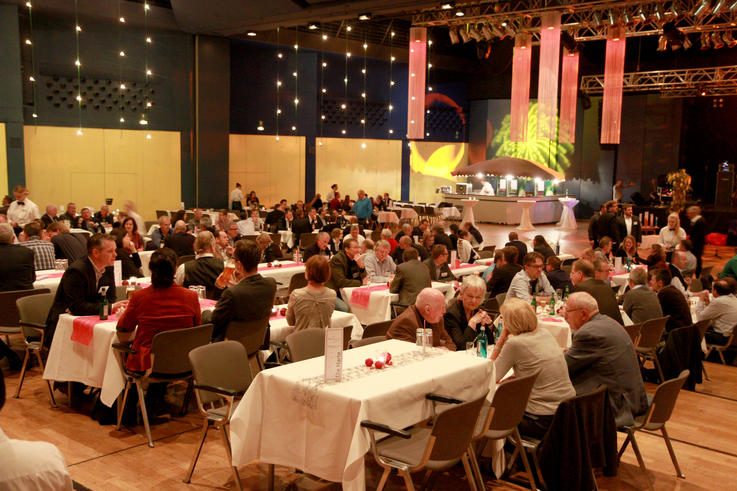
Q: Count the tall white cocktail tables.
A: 3